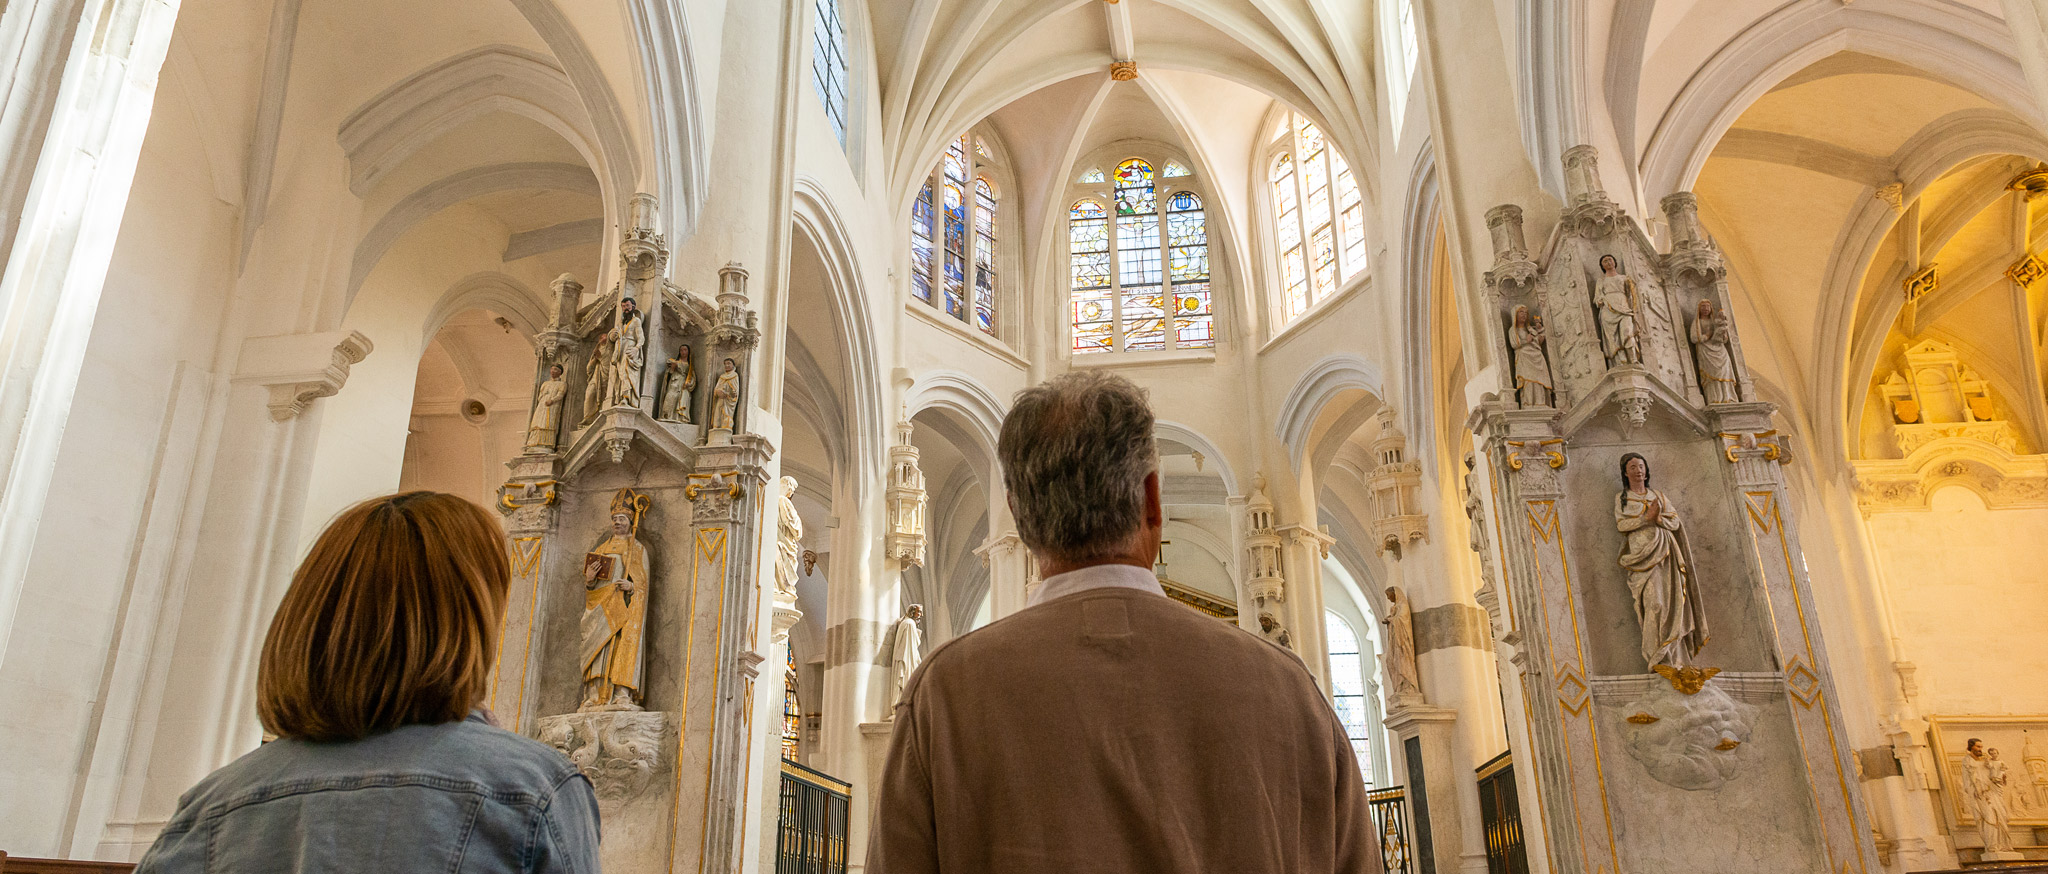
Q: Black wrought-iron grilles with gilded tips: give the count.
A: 3